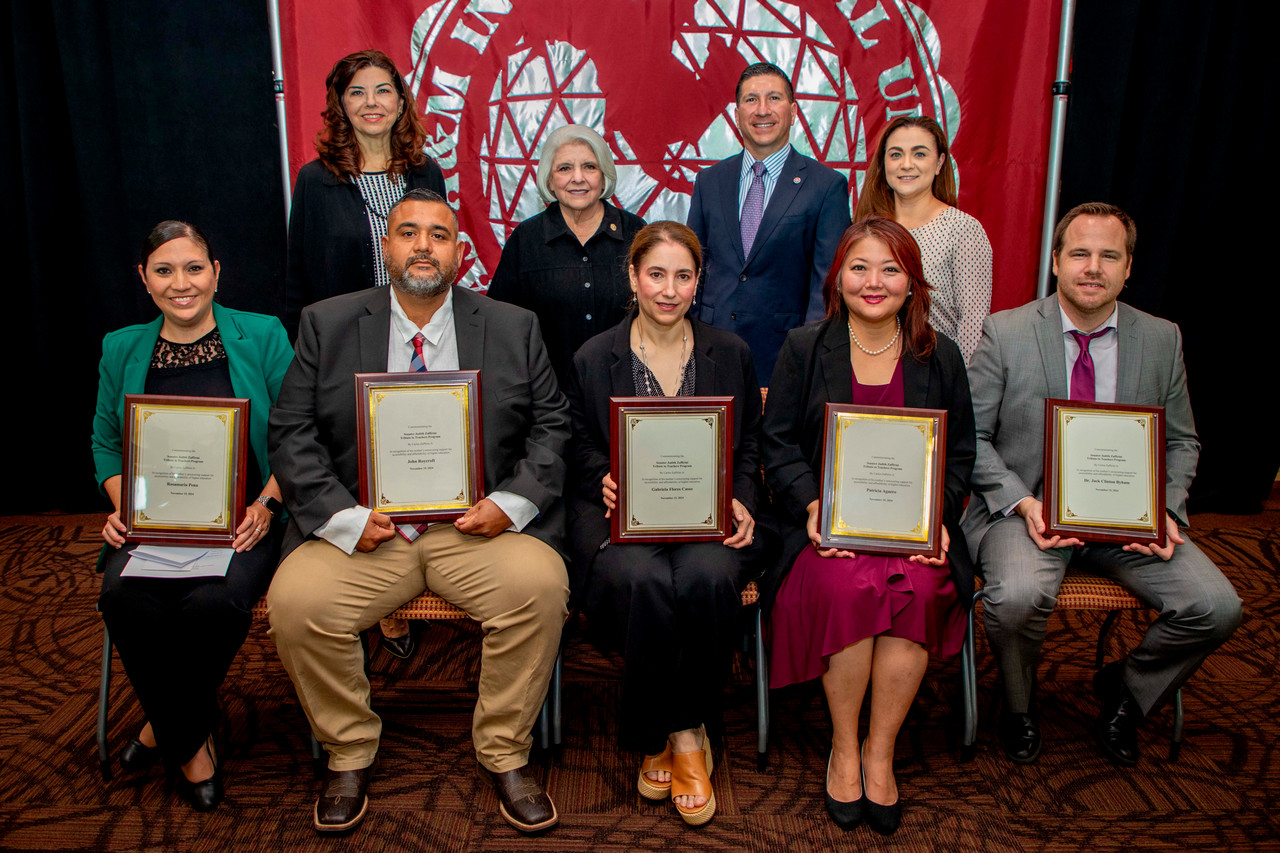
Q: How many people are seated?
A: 5